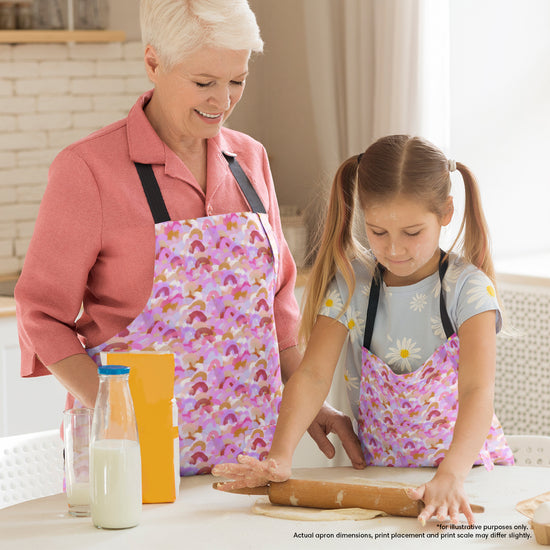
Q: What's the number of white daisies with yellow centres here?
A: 5